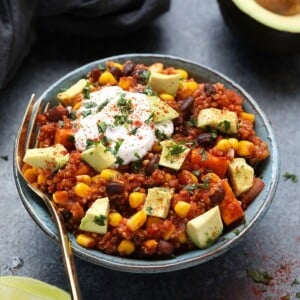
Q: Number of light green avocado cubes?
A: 11